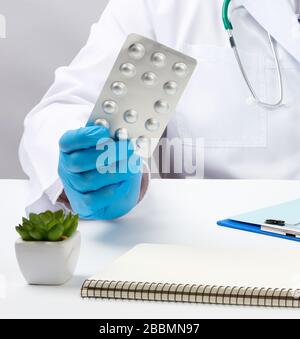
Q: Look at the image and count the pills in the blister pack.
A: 14